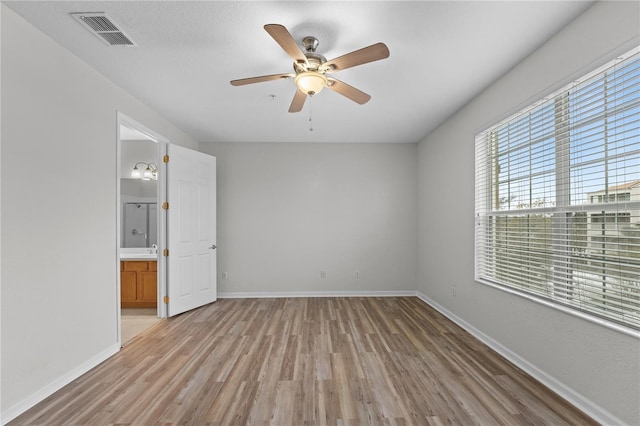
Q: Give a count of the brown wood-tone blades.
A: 5